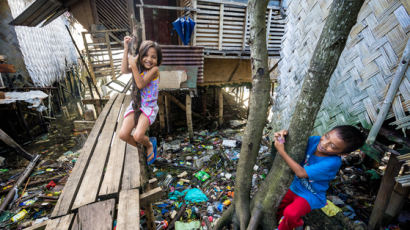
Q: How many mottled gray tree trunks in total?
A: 2